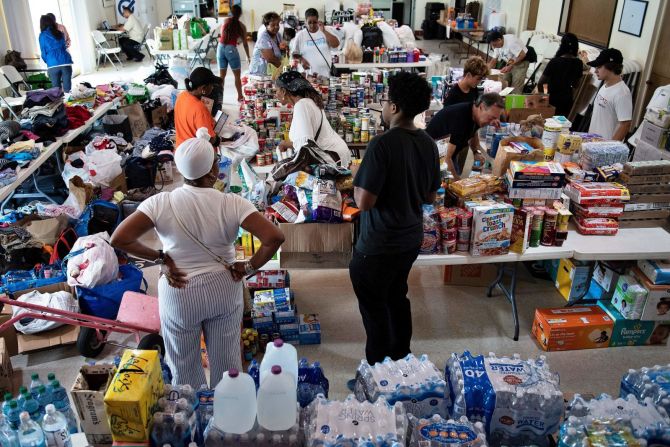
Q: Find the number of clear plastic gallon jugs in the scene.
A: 3